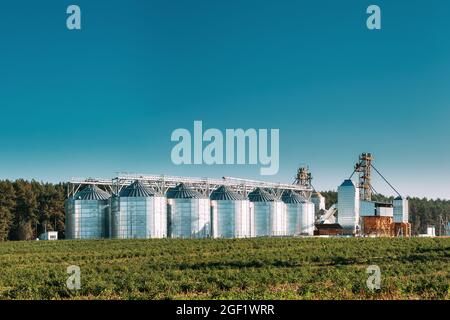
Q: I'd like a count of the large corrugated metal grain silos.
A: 6